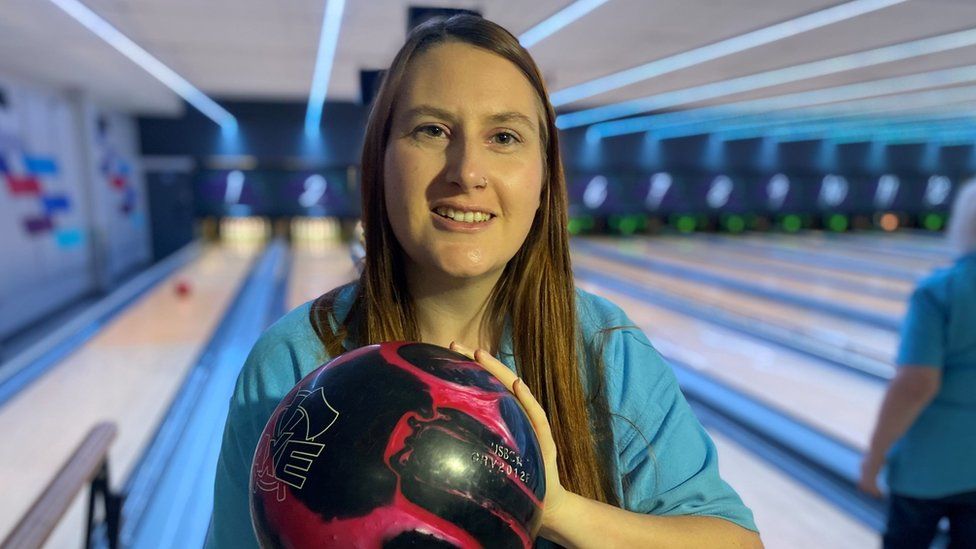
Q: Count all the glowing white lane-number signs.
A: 9